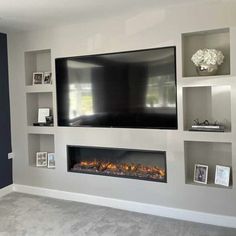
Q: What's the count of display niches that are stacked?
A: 6